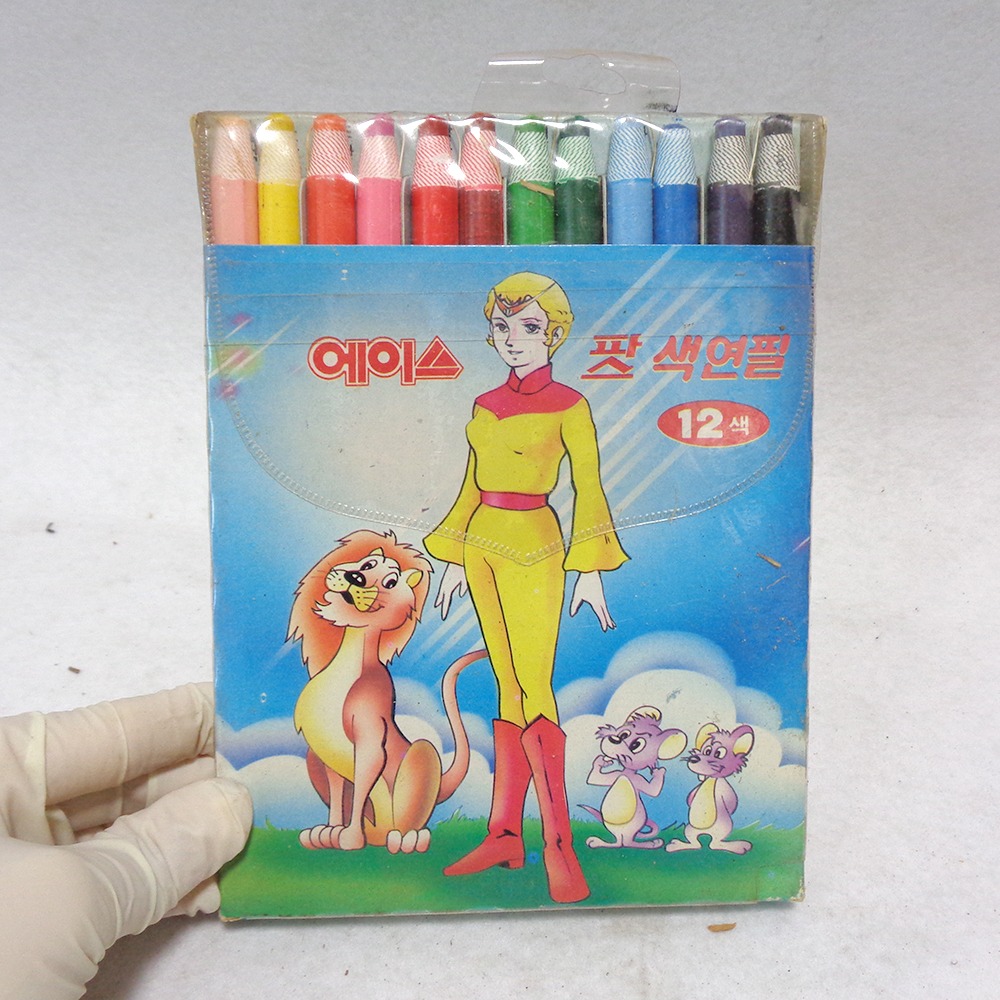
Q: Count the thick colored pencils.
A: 12